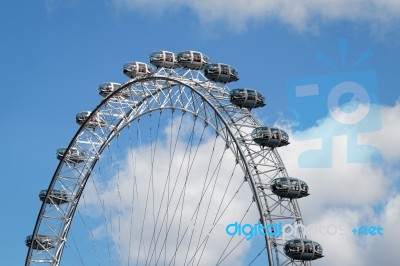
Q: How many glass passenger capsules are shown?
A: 13